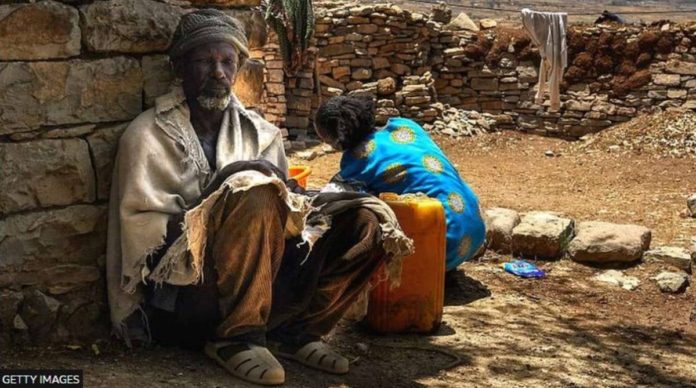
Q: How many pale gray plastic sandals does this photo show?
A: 2